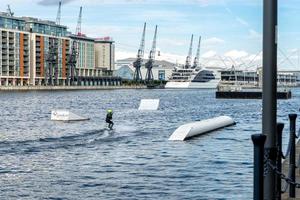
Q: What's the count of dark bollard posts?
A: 3